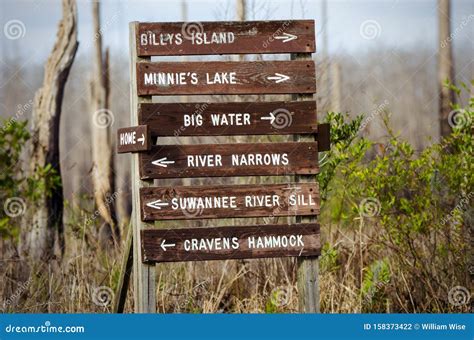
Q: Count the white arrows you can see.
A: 7